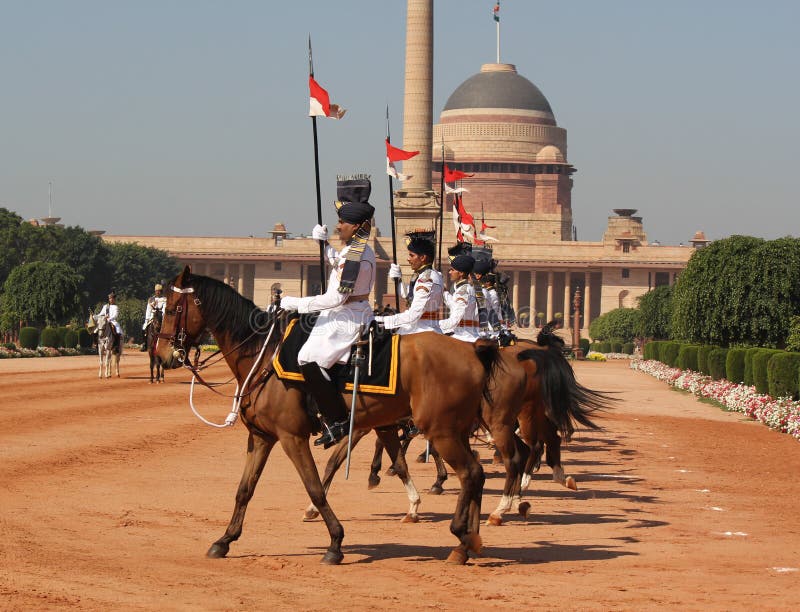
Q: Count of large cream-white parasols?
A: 0